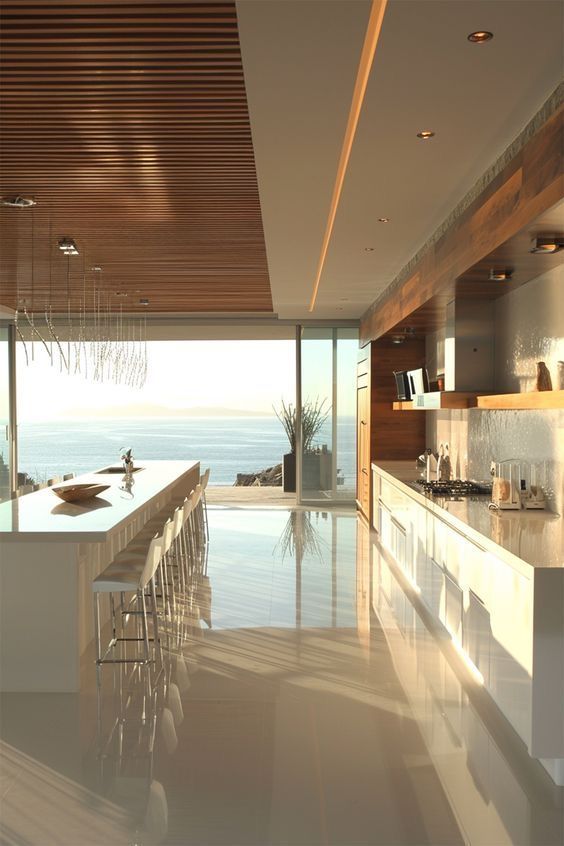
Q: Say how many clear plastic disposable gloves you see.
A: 0